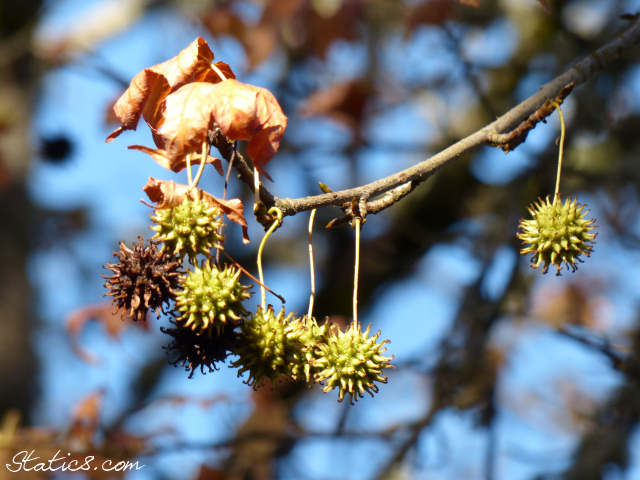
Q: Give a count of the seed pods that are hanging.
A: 8